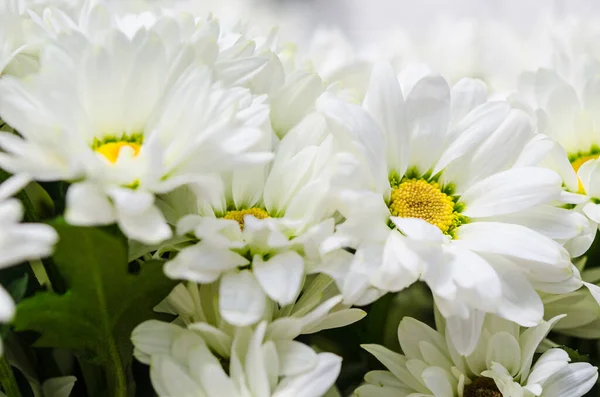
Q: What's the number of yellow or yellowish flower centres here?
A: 4